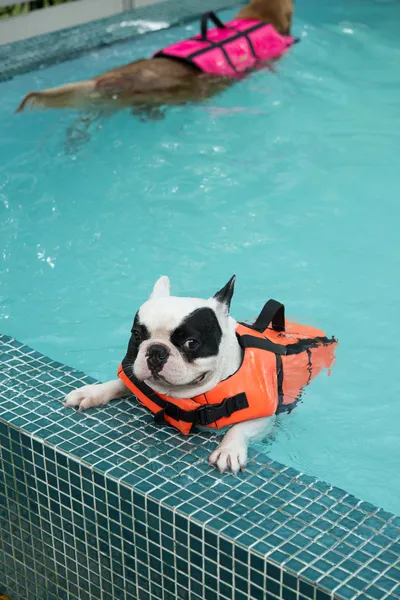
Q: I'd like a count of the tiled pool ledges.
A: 2